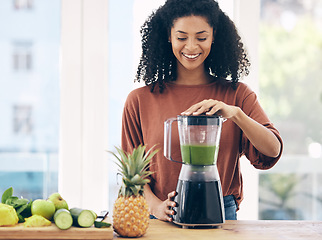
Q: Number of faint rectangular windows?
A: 3